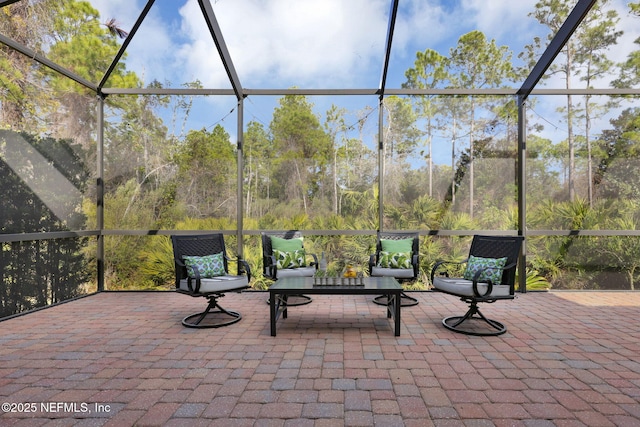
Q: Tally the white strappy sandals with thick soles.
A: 0